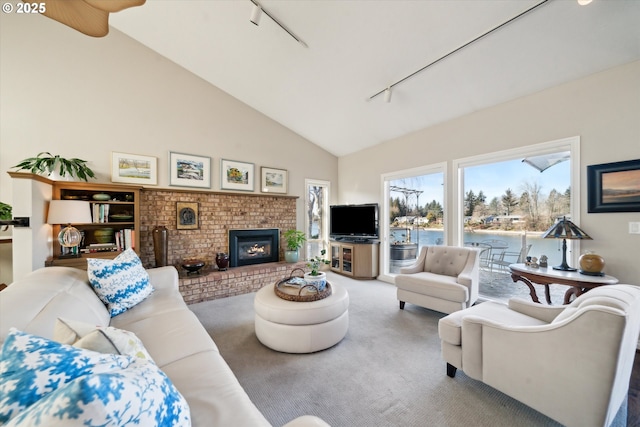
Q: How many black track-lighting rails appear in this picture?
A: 2